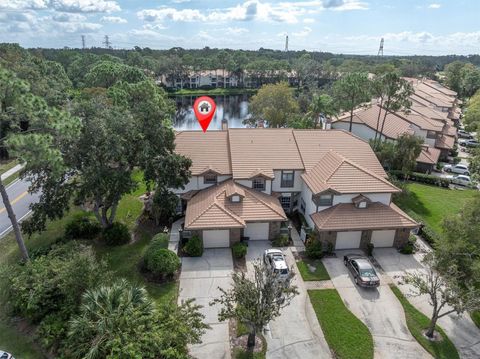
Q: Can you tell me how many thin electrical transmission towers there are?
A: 4